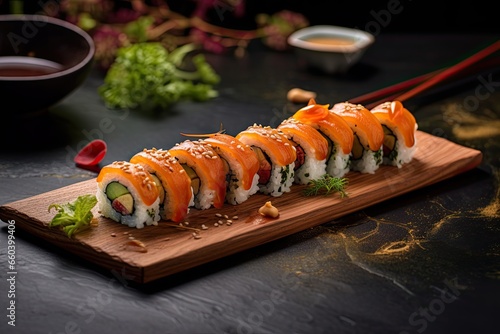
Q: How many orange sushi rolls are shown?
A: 9